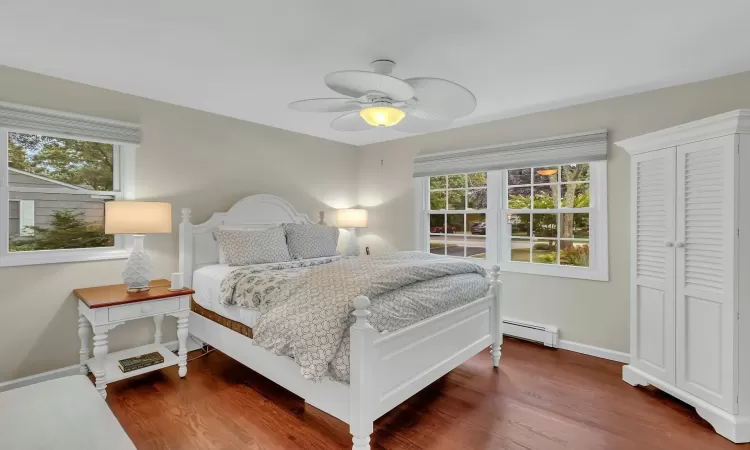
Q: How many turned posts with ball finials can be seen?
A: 4